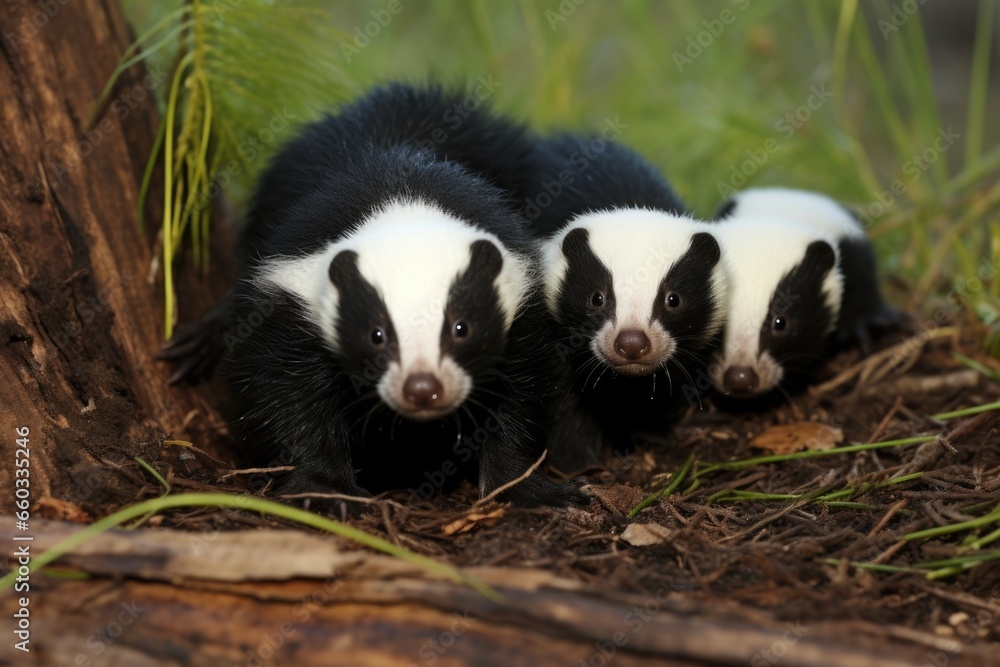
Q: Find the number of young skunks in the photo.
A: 3